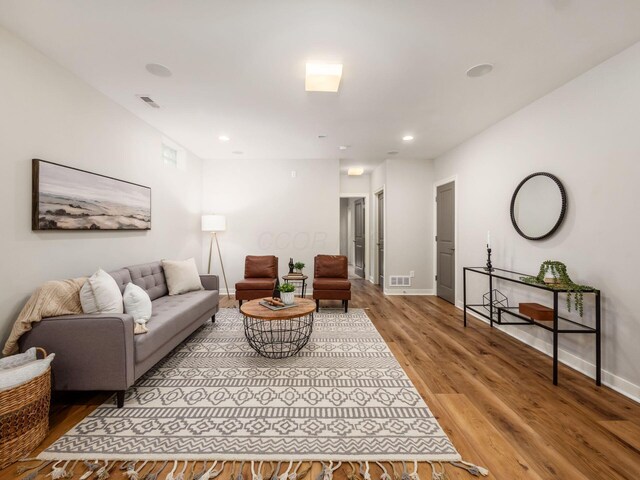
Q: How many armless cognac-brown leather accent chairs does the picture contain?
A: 2